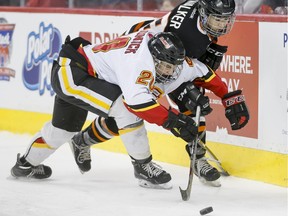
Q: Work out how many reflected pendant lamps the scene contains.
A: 0